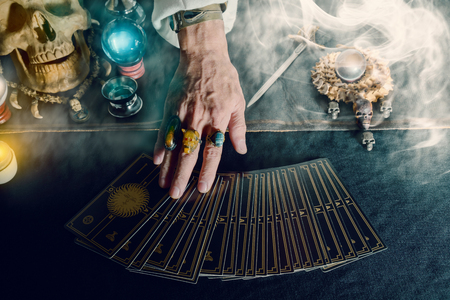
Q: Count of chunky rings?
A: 3